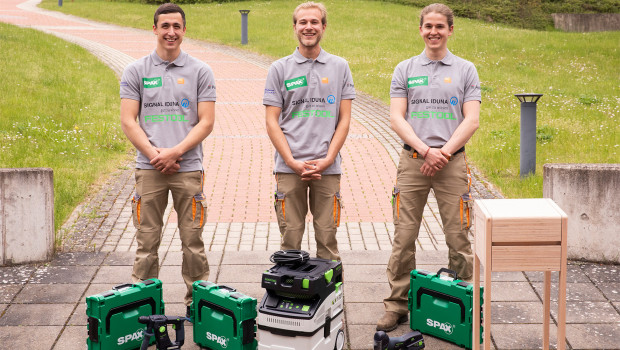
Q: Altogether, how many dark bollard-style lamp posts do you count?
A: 2